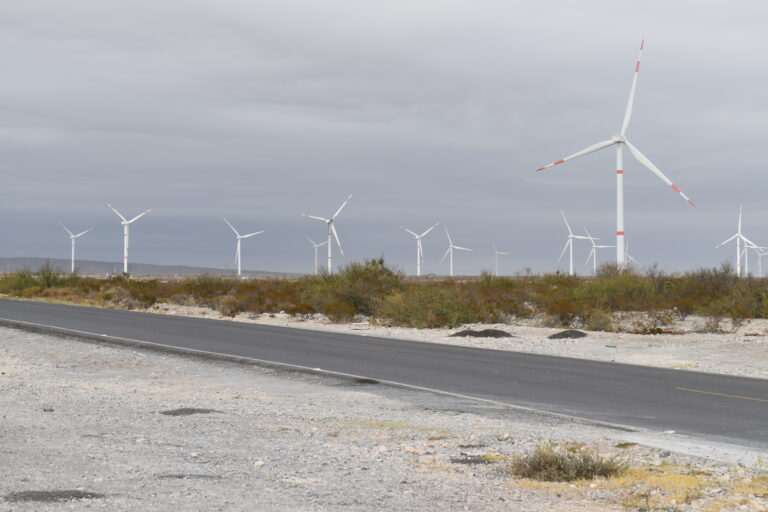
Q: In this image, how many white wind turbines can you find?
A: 15